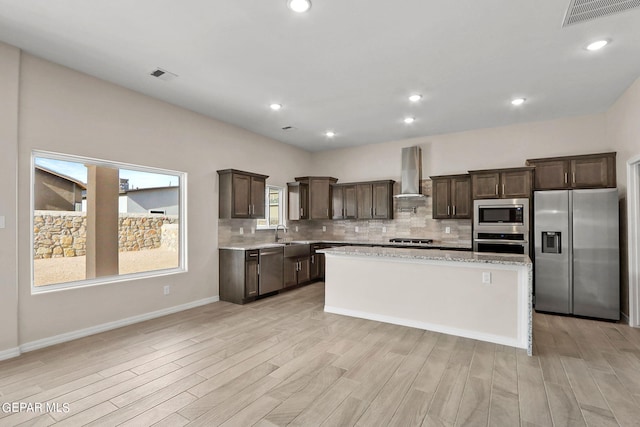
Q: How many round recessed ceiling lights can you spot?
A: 7